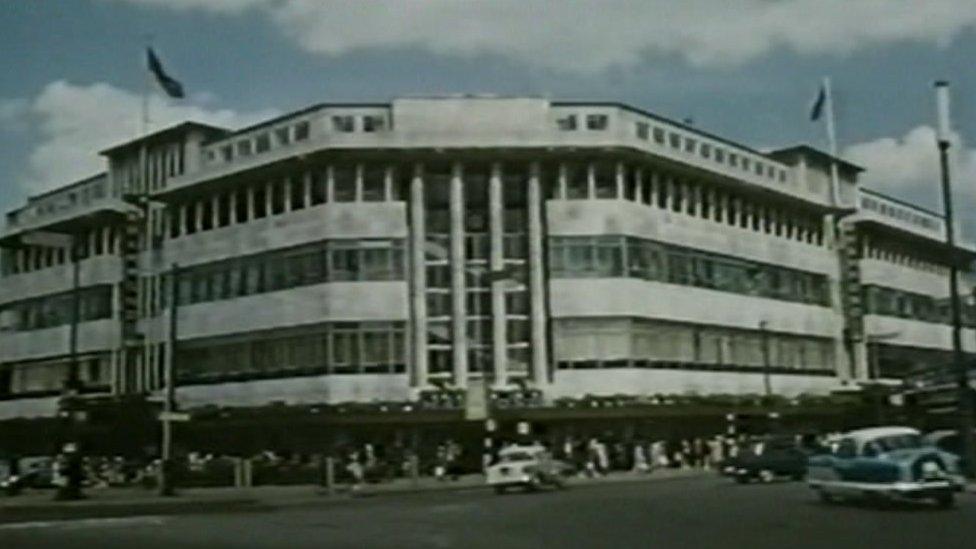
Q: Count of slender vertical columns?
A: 4